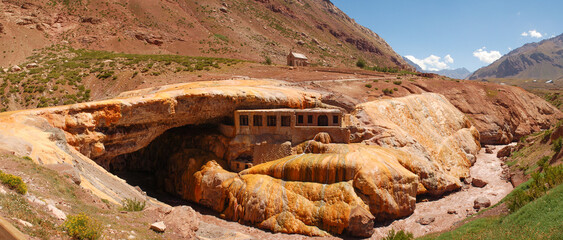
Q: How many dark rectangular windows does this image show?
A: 7